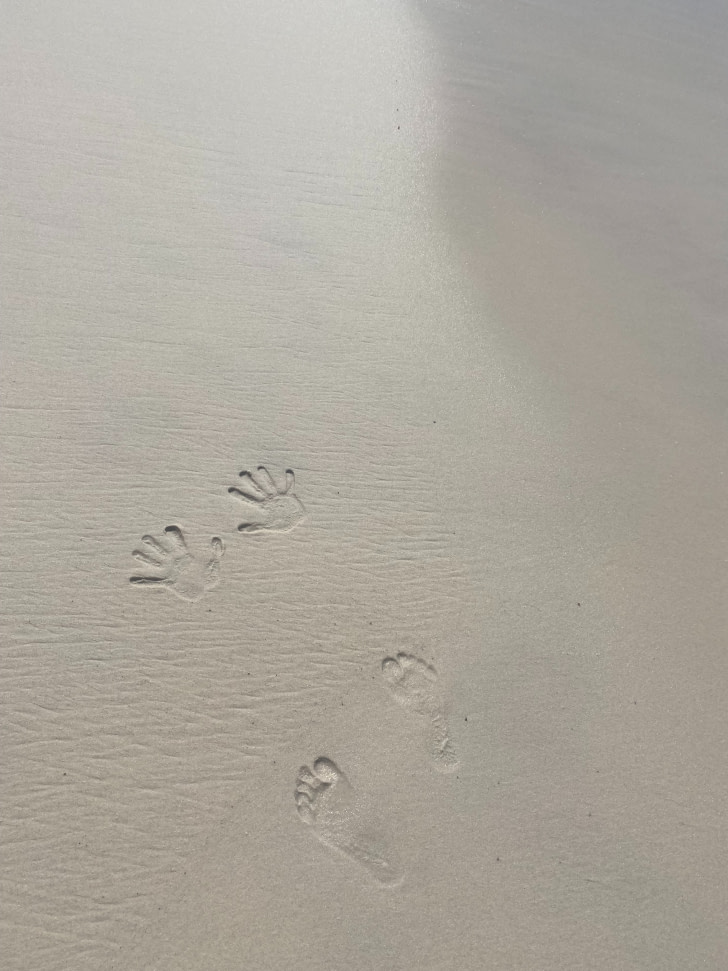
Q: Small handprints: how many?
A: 2